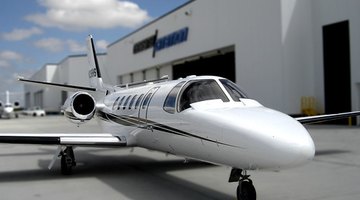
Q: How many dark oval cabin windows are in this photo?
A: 6